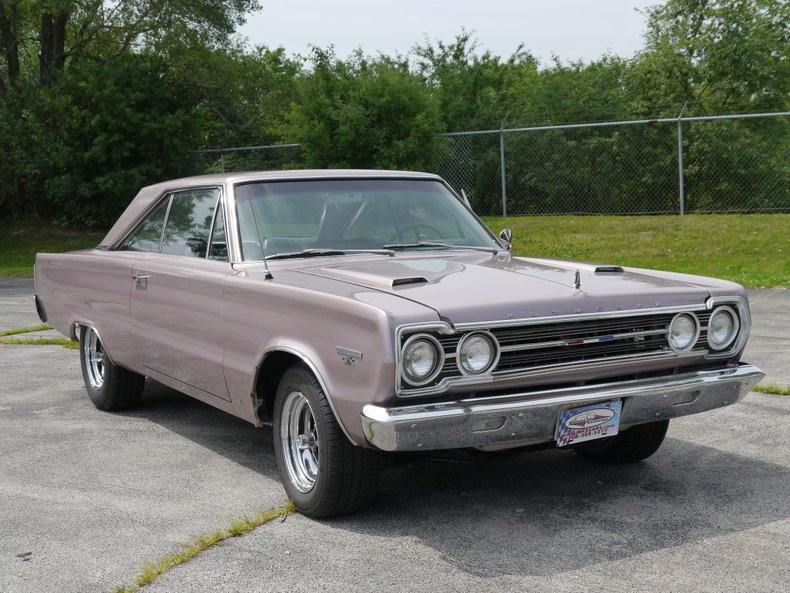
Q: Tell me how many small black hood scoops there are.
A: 2